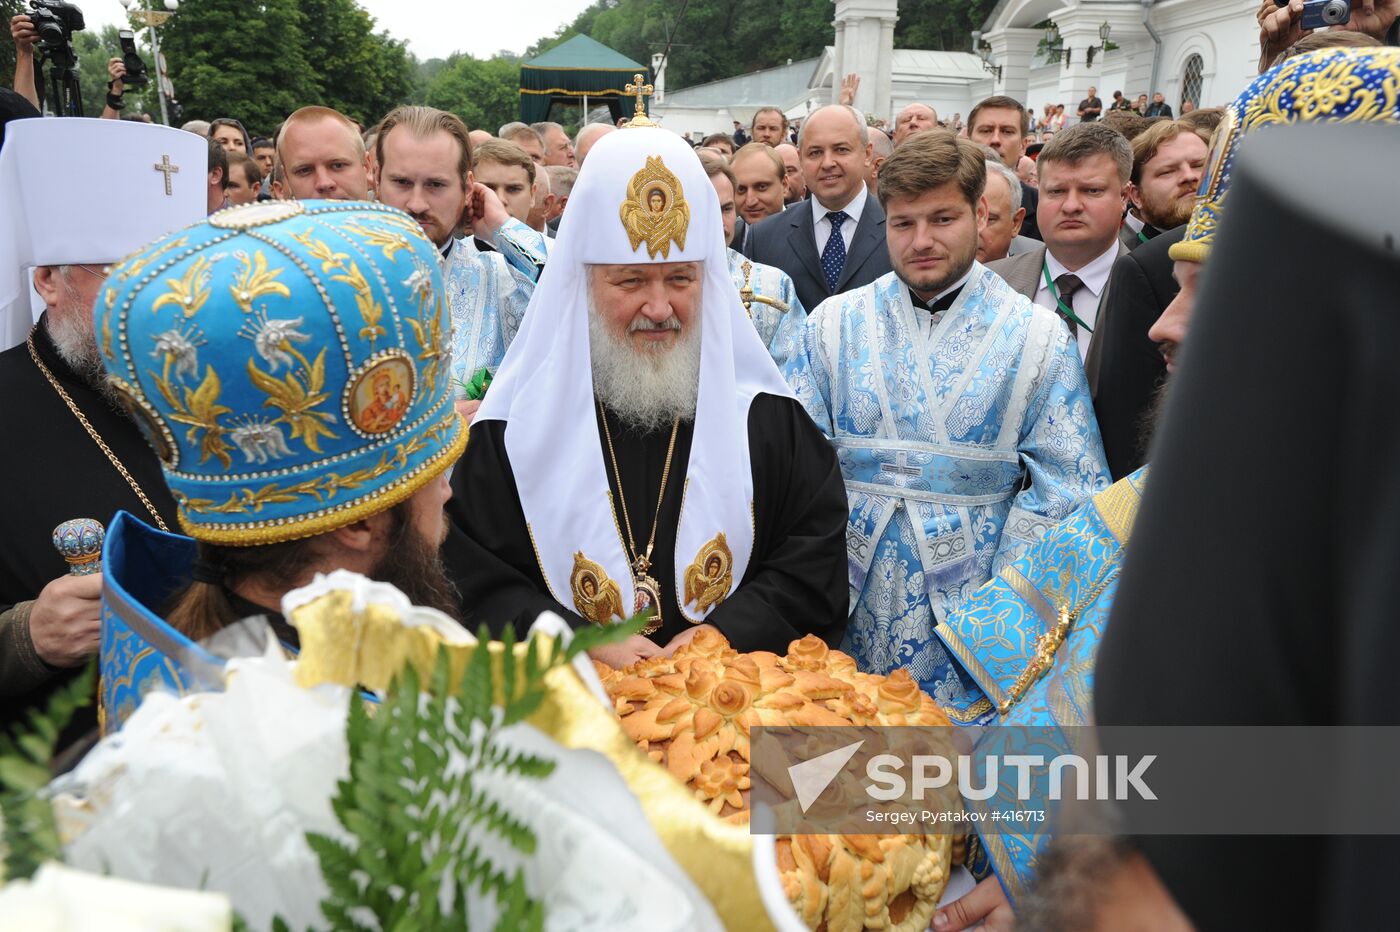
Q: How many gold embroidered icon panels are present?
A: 3